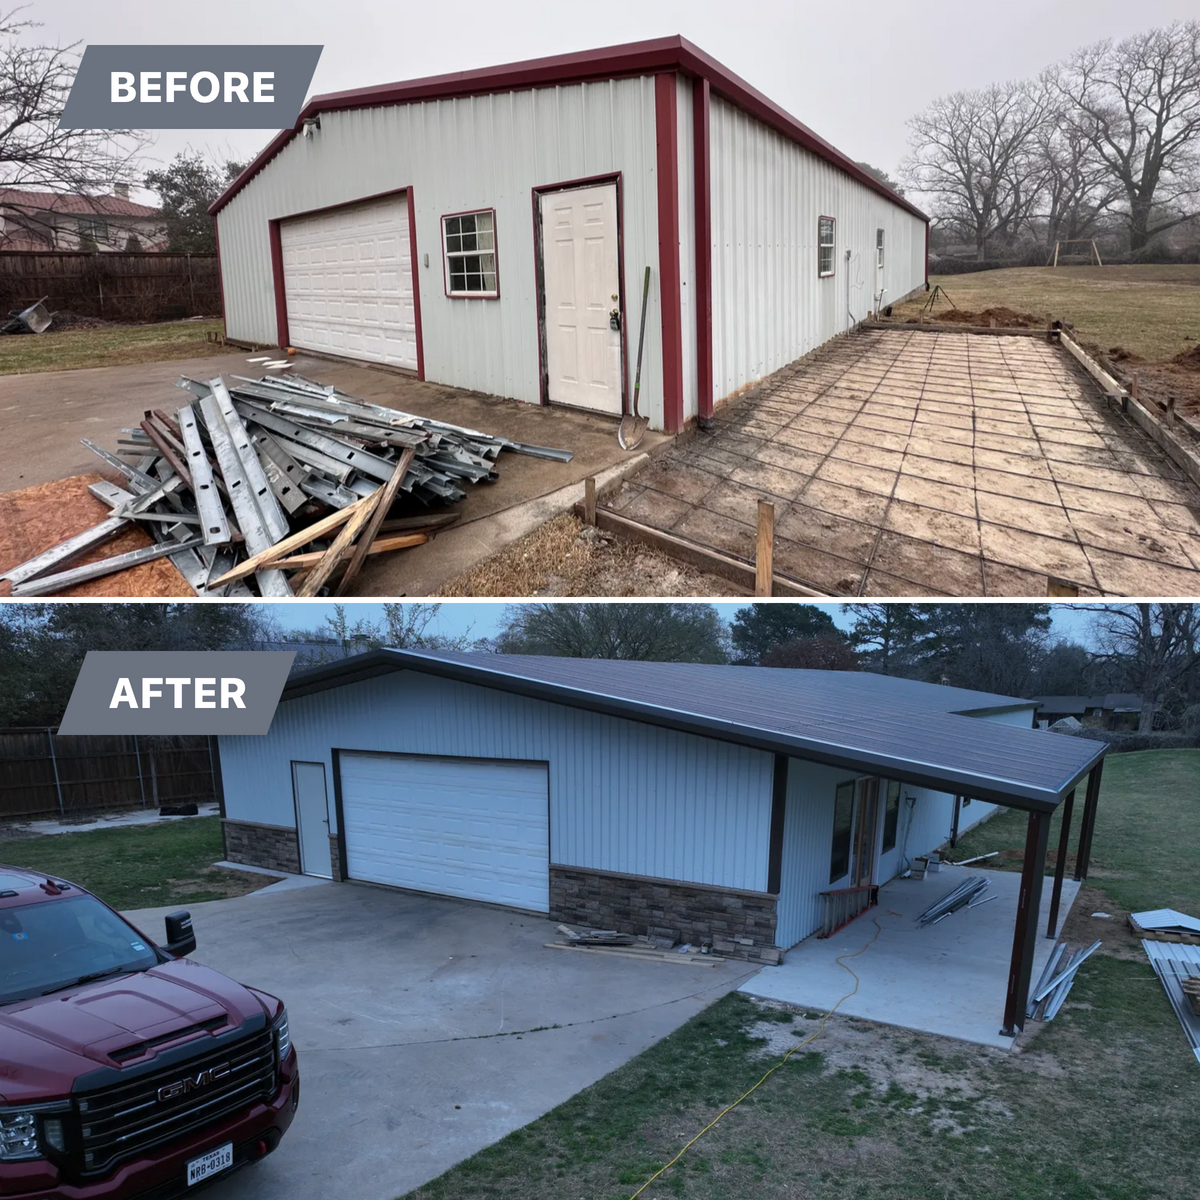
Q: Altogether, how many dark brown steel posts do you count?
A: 3